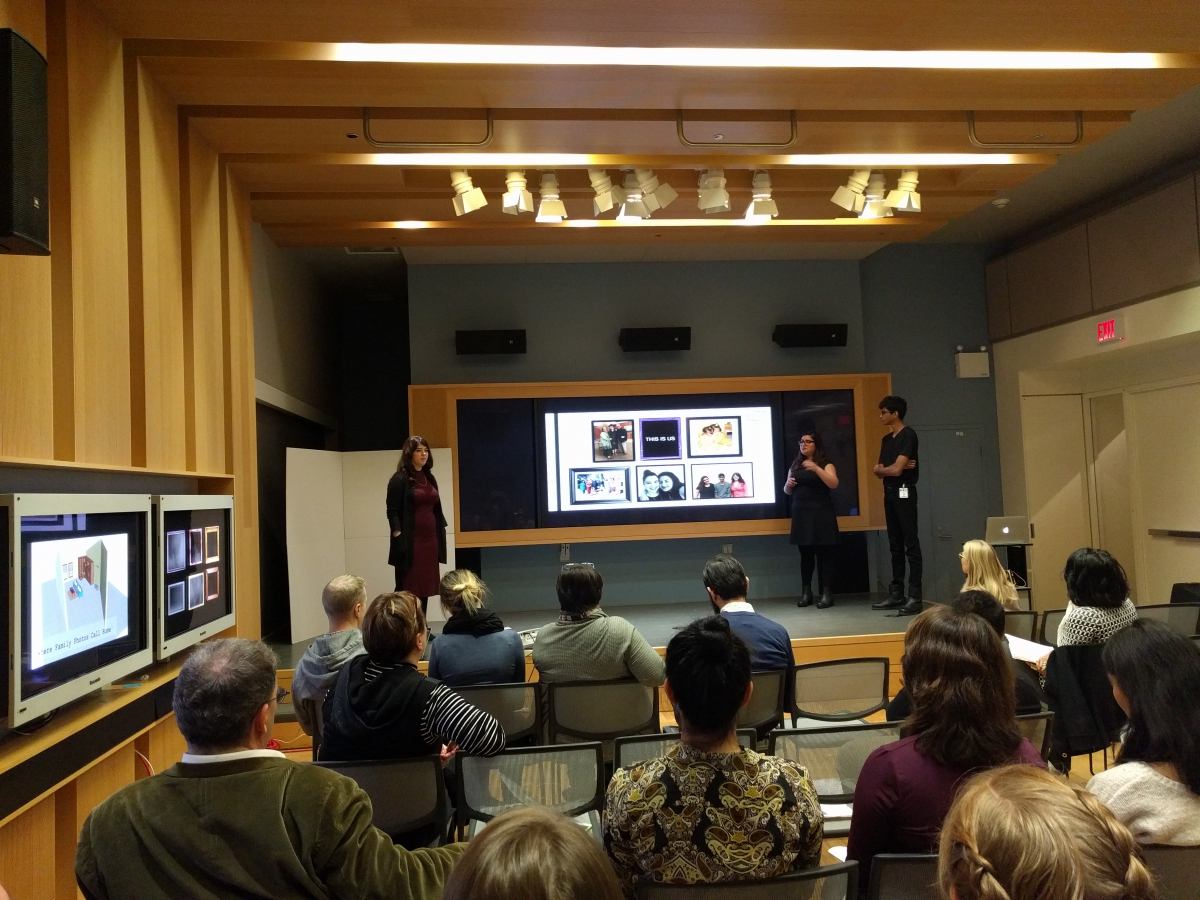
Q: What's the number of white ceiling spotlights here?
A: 11